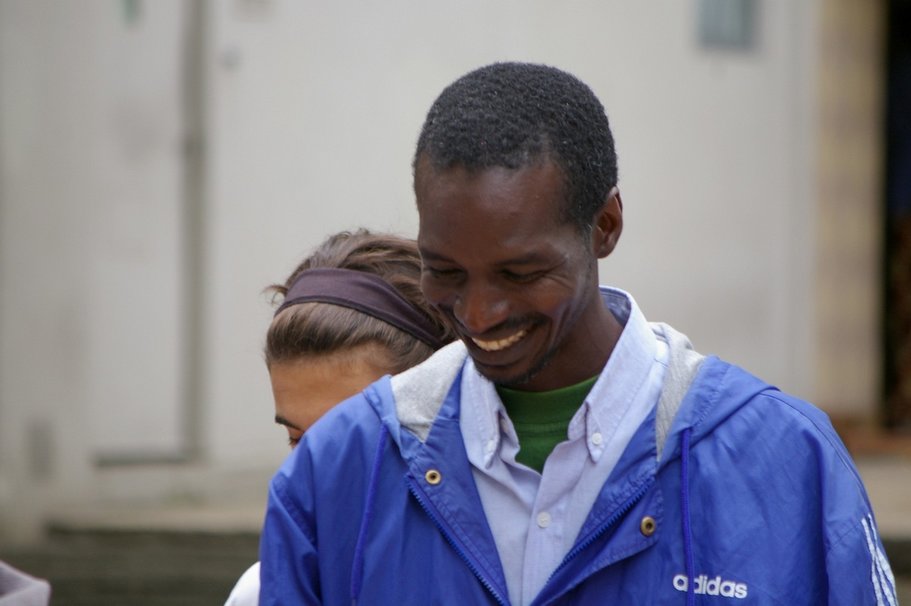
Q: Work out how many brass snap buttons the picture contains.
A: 2